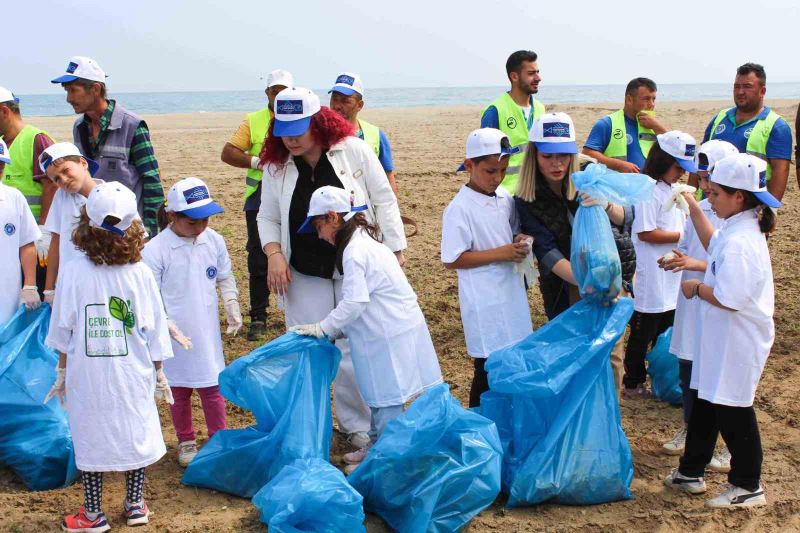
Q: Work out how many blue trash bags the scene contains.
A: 7